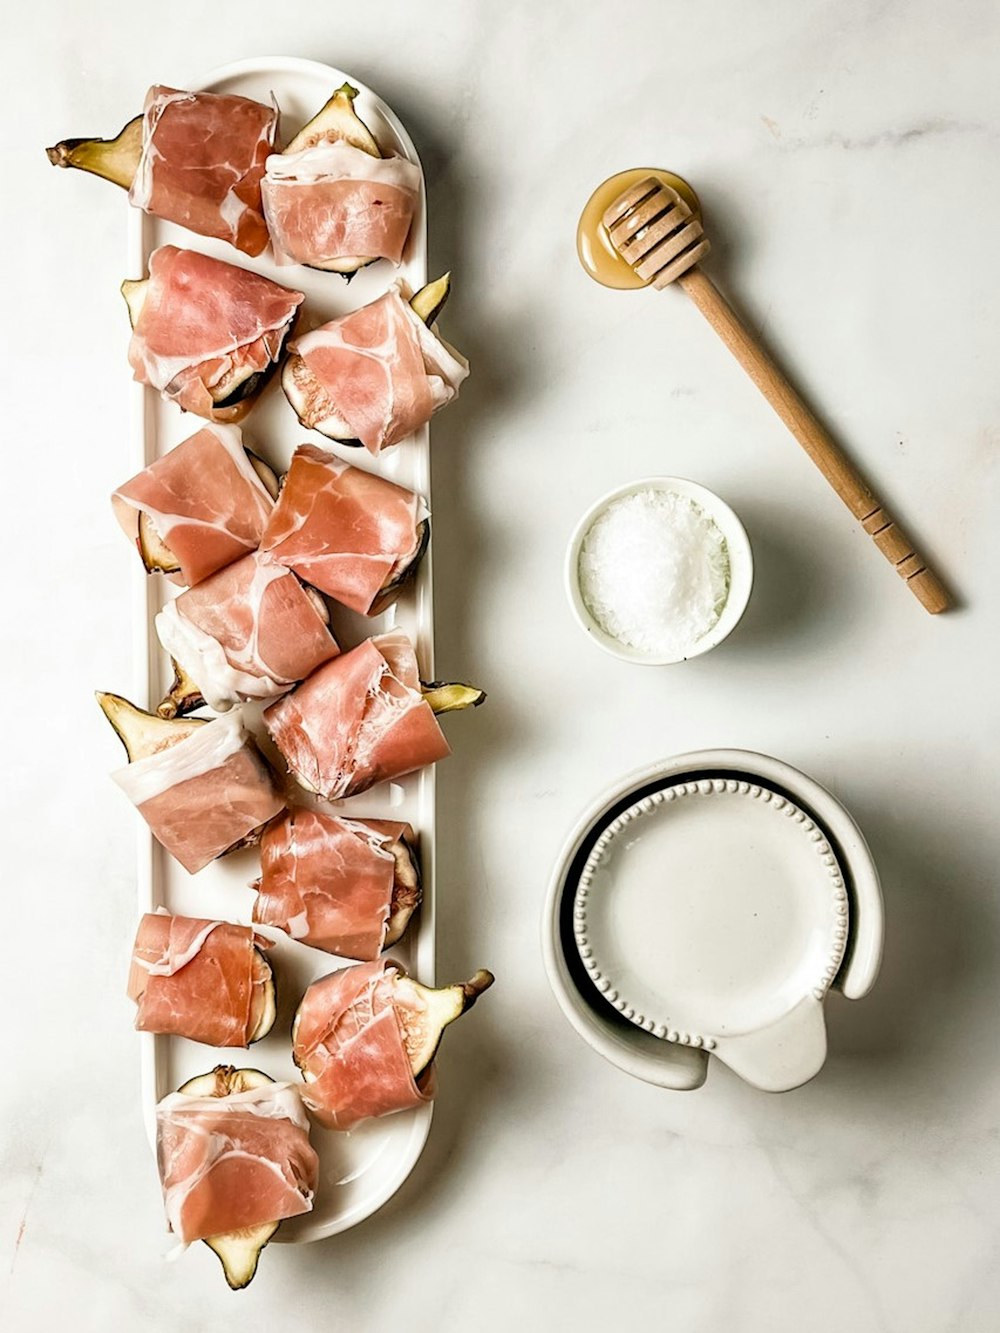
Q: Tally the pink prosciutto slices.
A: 13